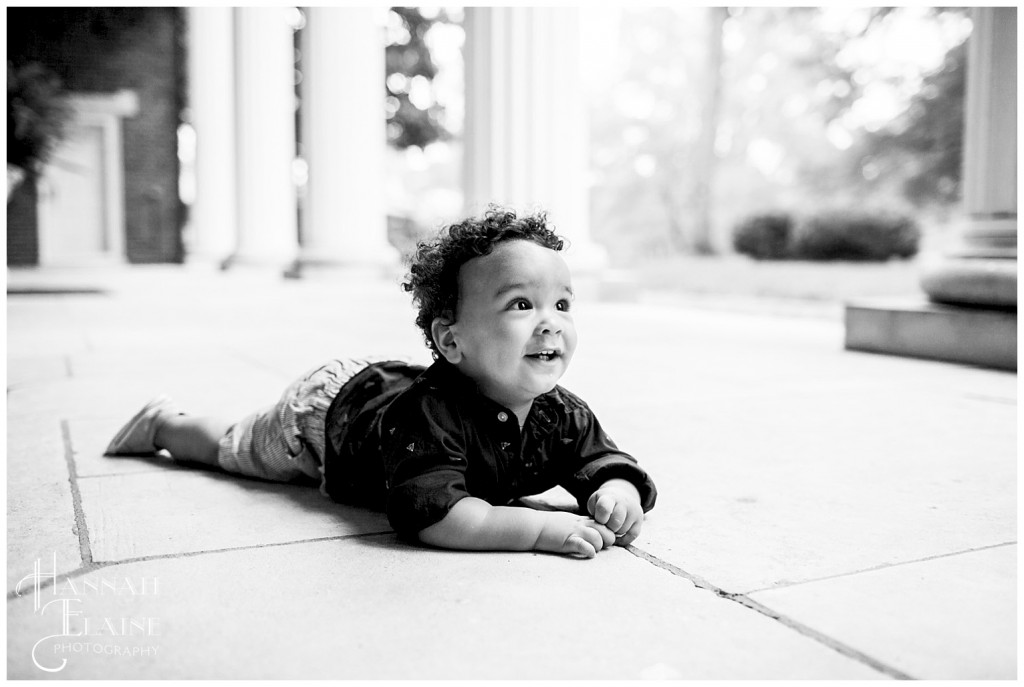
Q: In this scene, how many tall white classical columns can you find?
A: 5